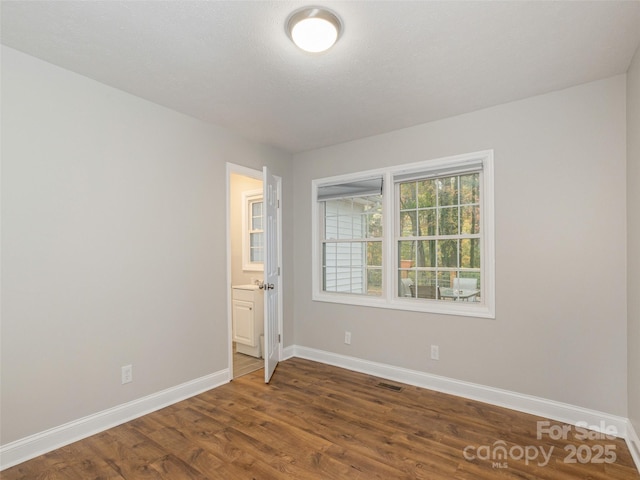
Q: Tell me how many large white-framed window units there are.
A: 2